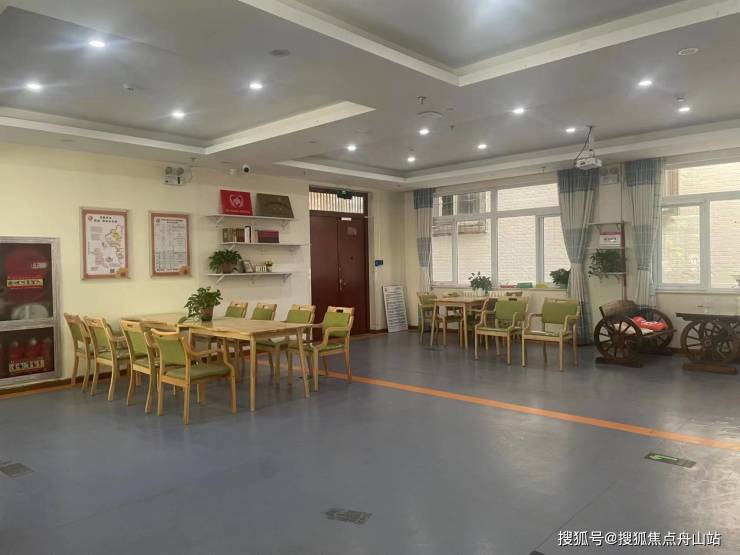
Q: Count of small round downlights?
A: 12